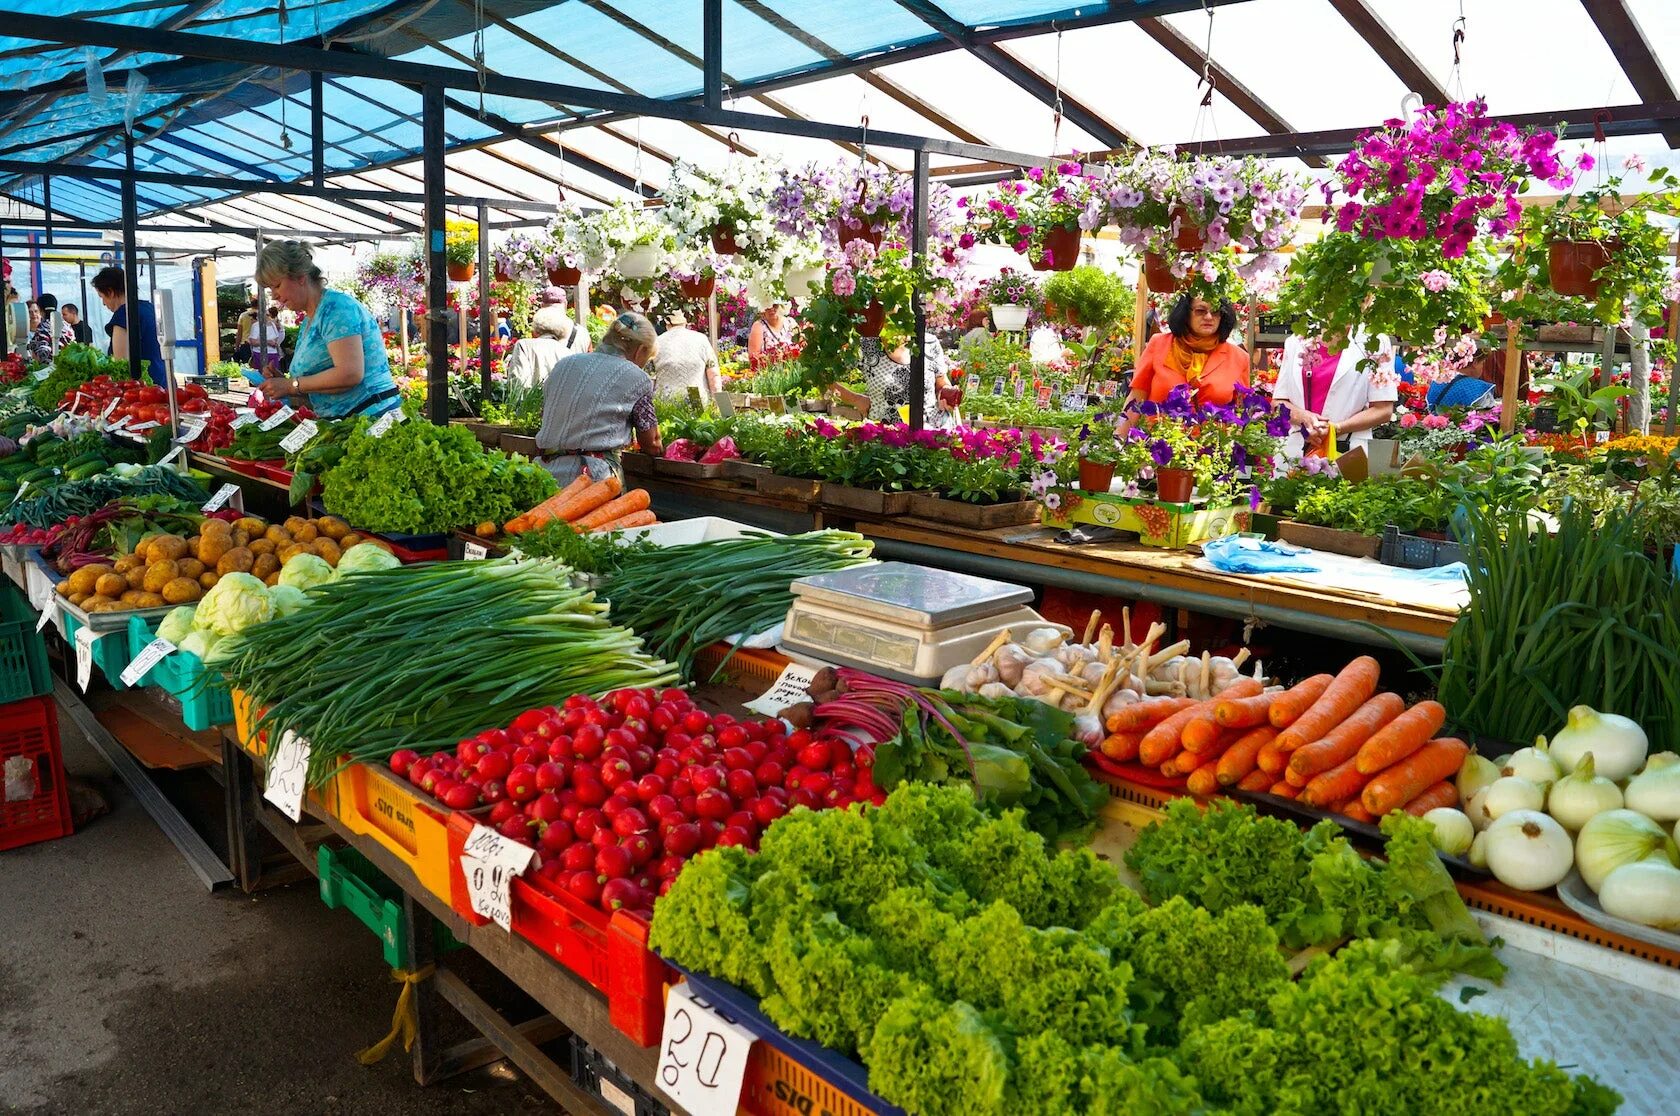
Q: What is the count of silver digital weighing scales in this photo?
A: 1